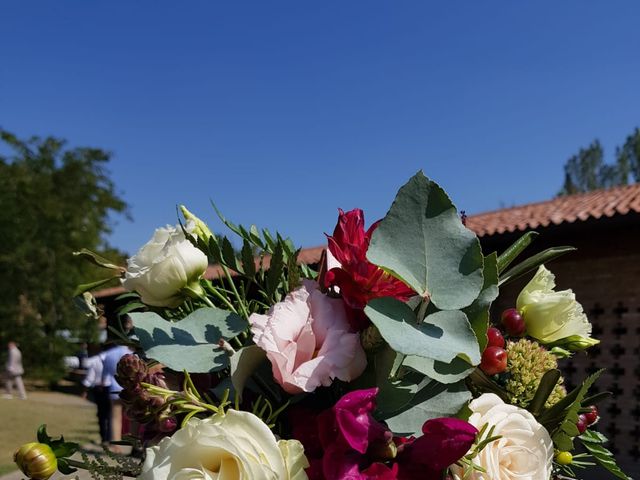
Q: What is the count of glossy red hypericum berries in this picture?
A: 5